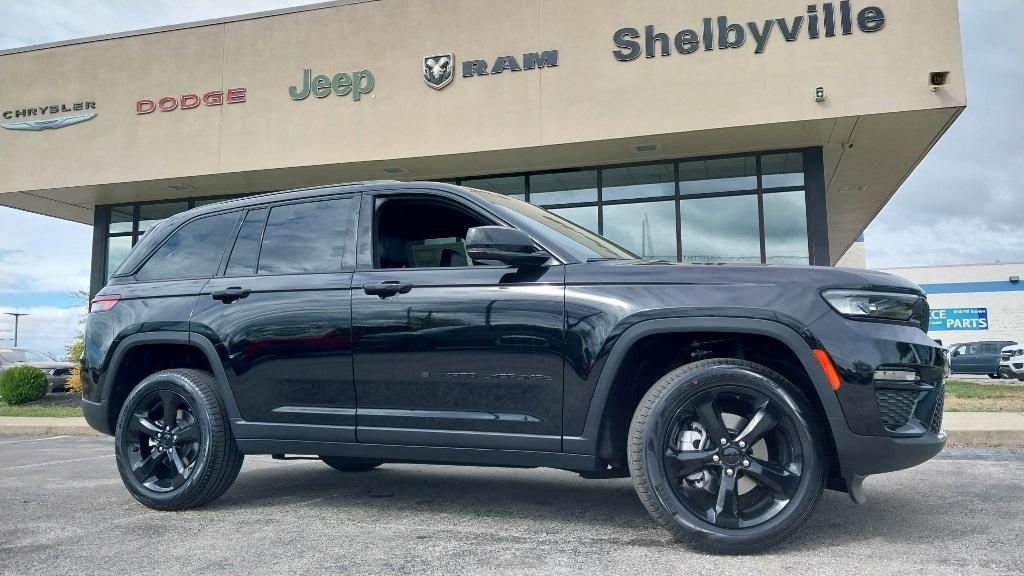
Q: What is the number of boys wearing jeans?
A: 0